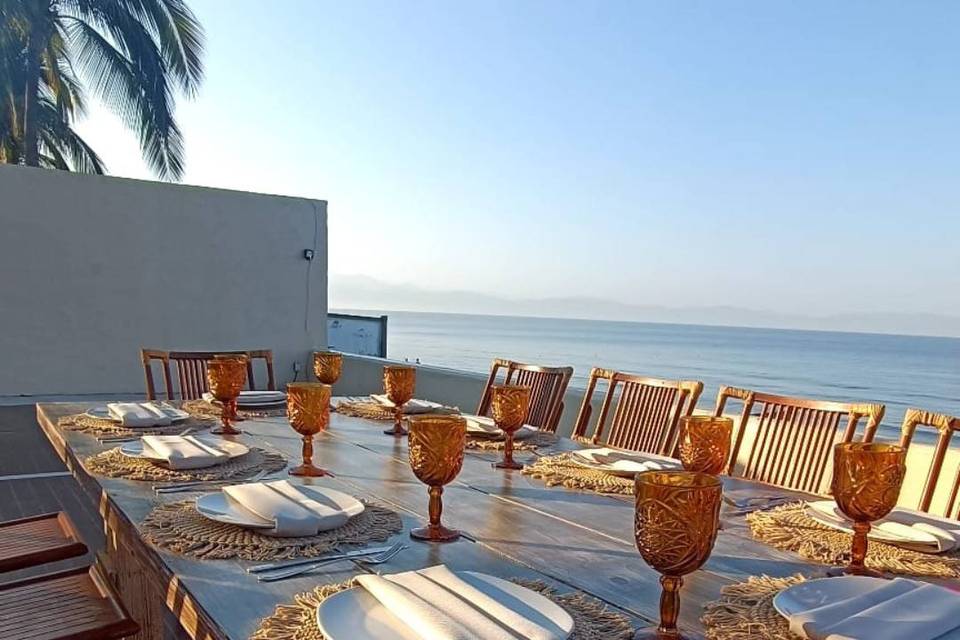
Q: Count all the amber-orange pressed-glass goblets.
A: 10